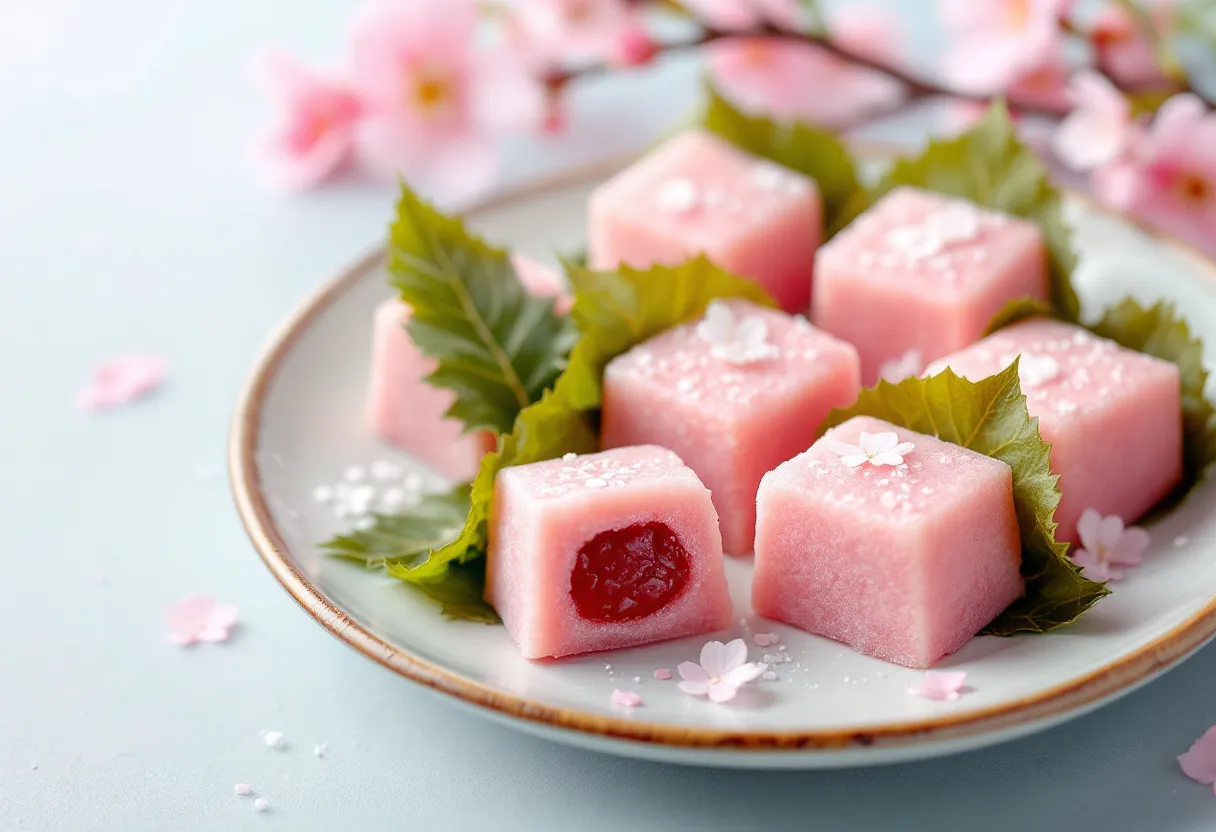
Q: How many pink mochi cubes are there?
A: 7